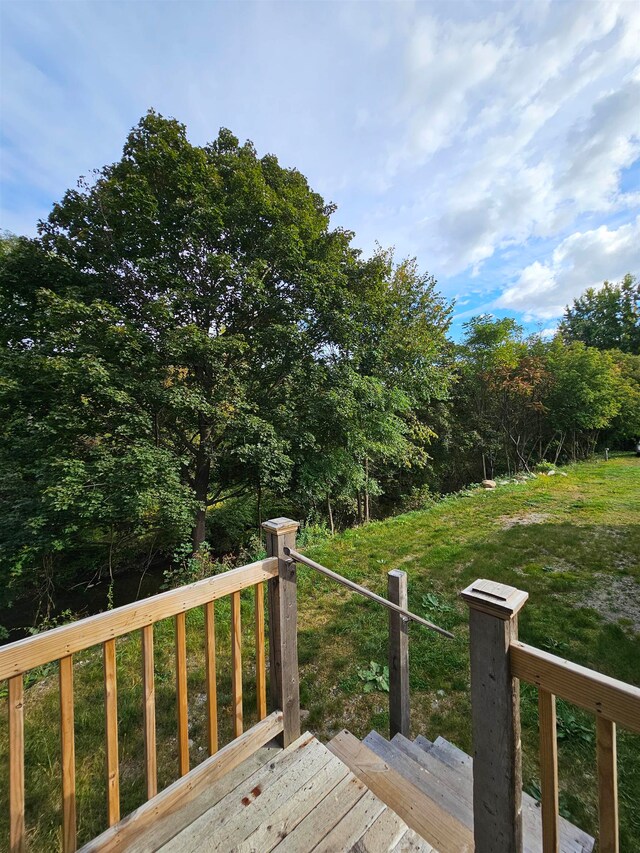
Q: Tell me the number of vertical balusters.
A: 10